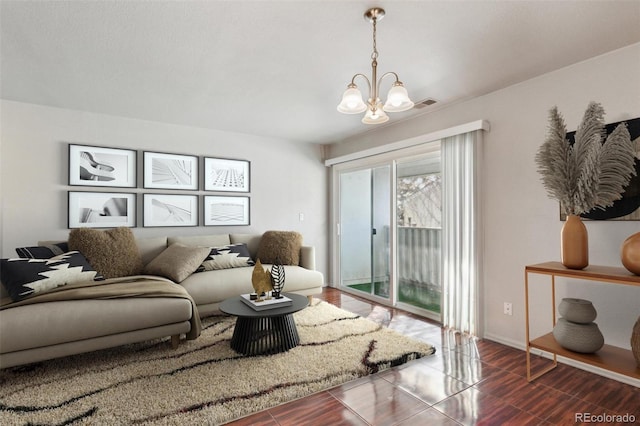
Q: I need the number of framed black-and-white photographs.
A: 6